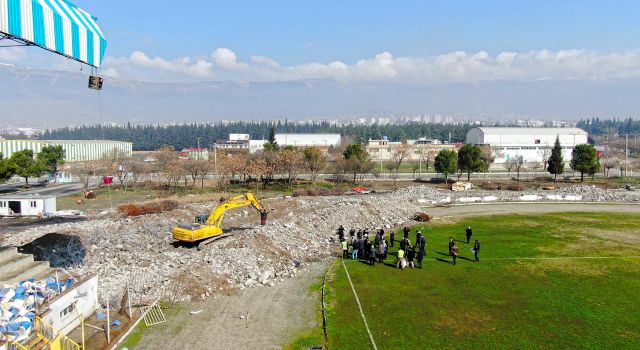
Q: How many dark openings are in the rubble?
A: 1